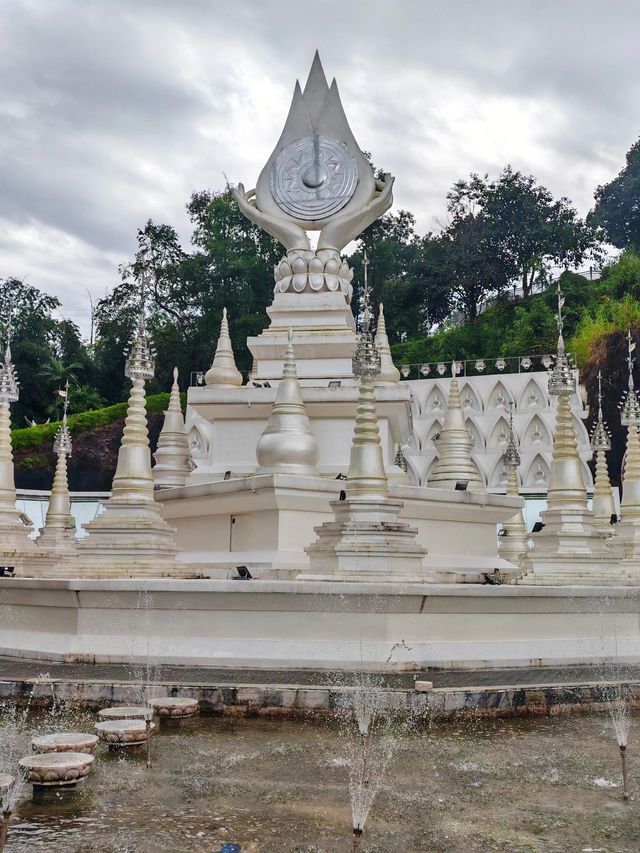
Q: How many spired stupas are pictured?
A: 13